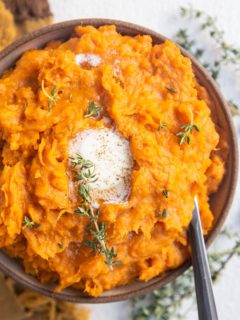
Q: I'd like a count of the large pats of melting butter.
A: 1